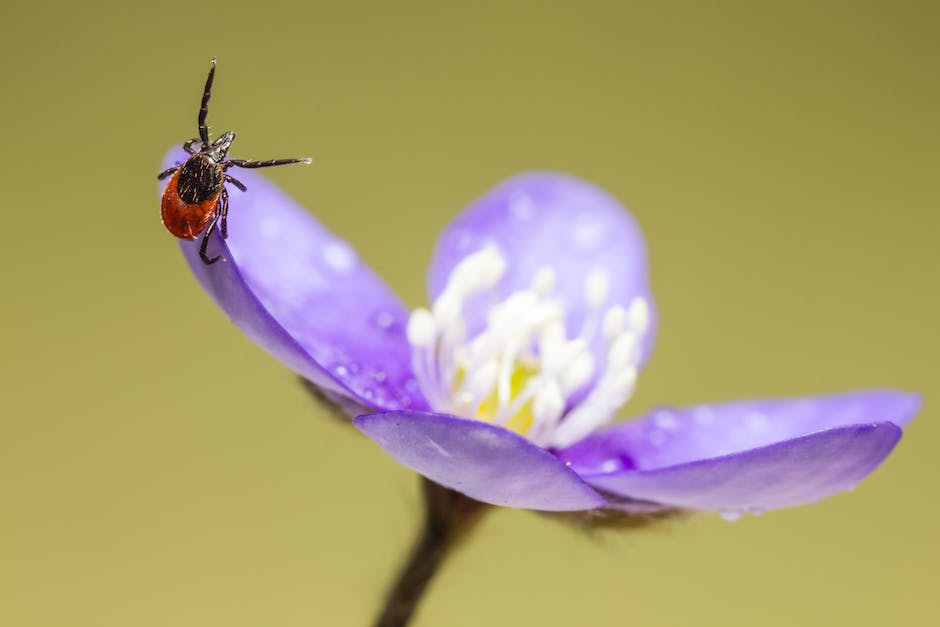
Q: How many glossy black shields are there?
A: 1